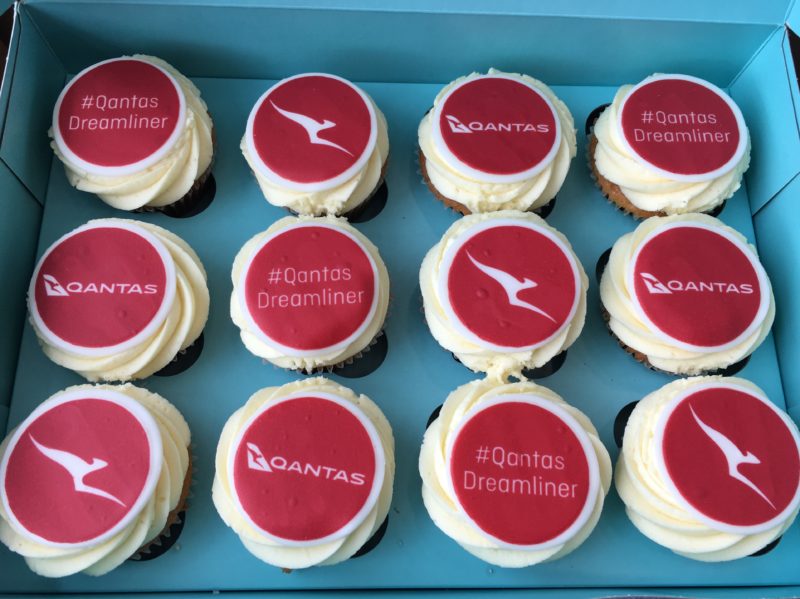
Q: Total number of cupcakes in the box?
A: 12